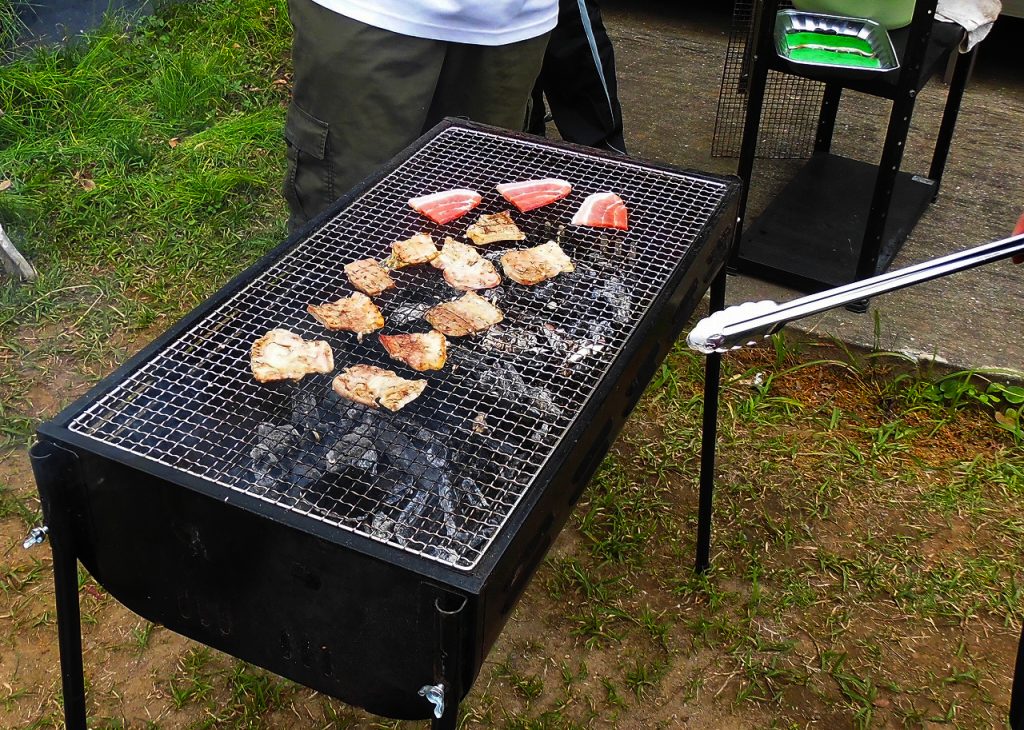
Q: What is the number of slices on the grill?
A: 13